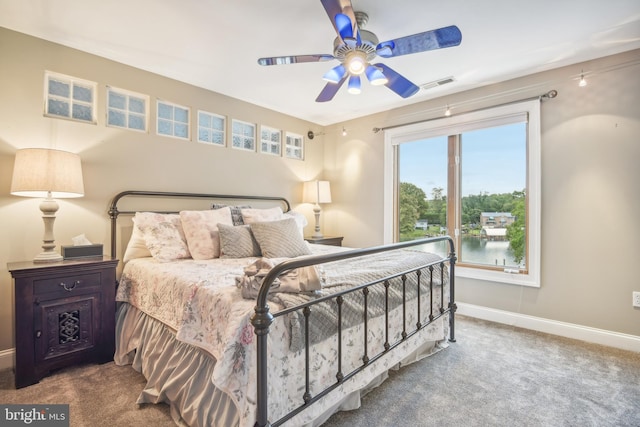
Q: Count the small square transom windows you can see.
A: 7